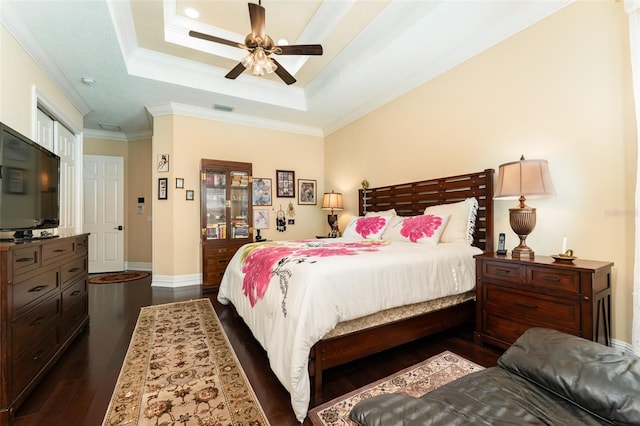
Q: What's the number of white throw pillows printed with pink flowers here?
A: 2